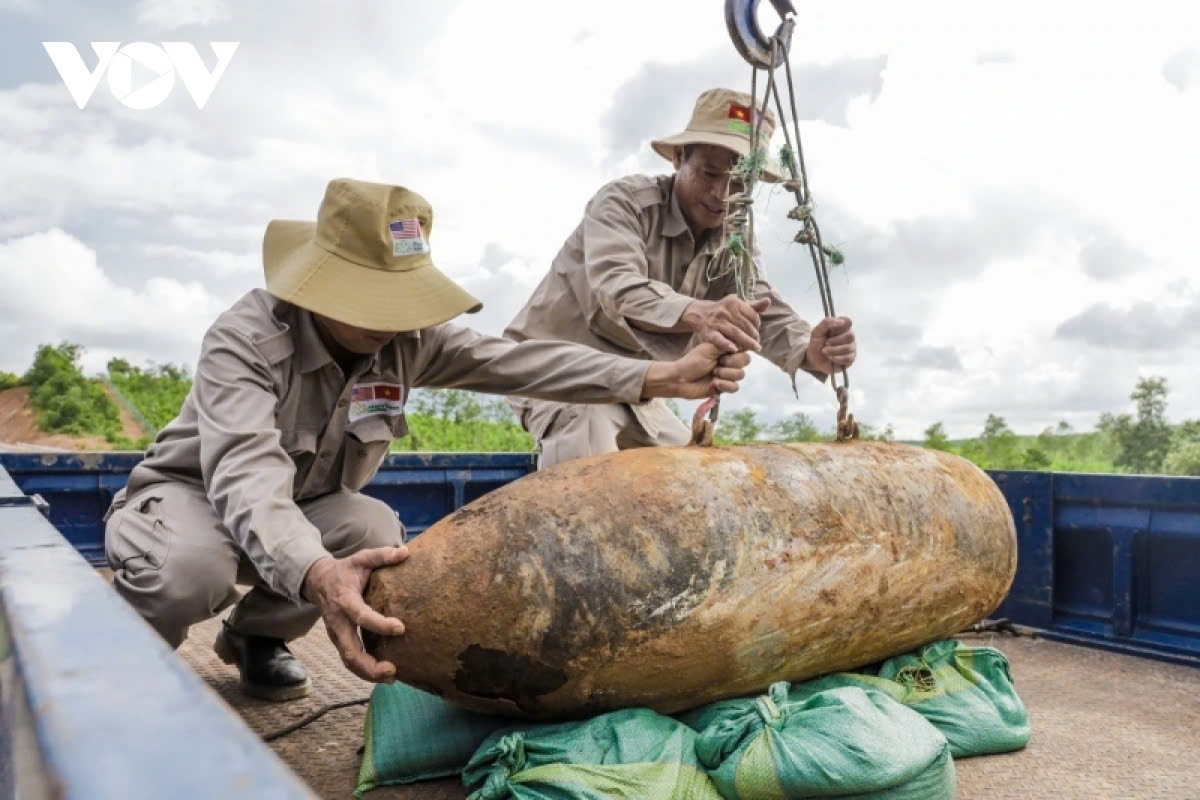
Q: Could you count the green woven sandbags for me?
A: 4